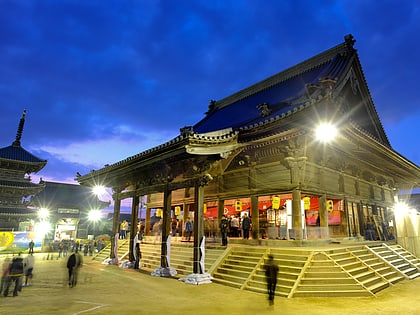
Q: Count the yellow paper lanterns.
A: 7